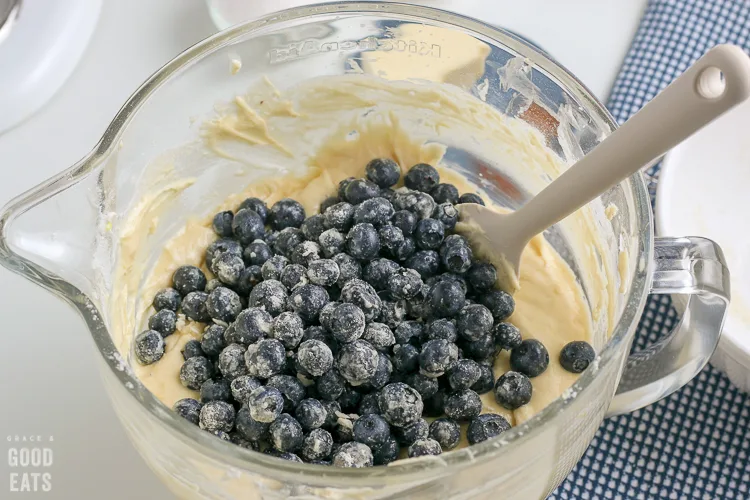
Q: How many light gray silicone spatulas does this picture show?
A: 1